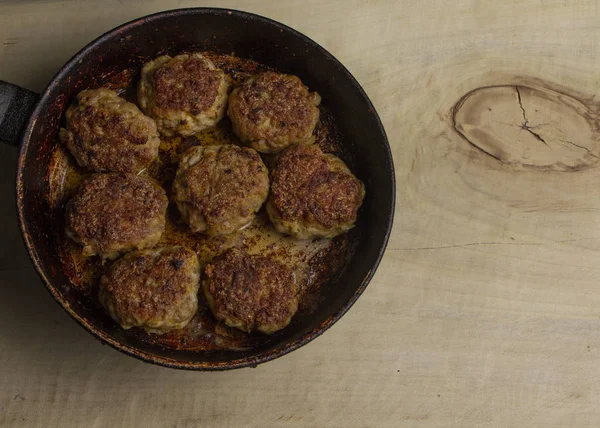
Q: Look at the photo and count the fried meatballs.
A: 8